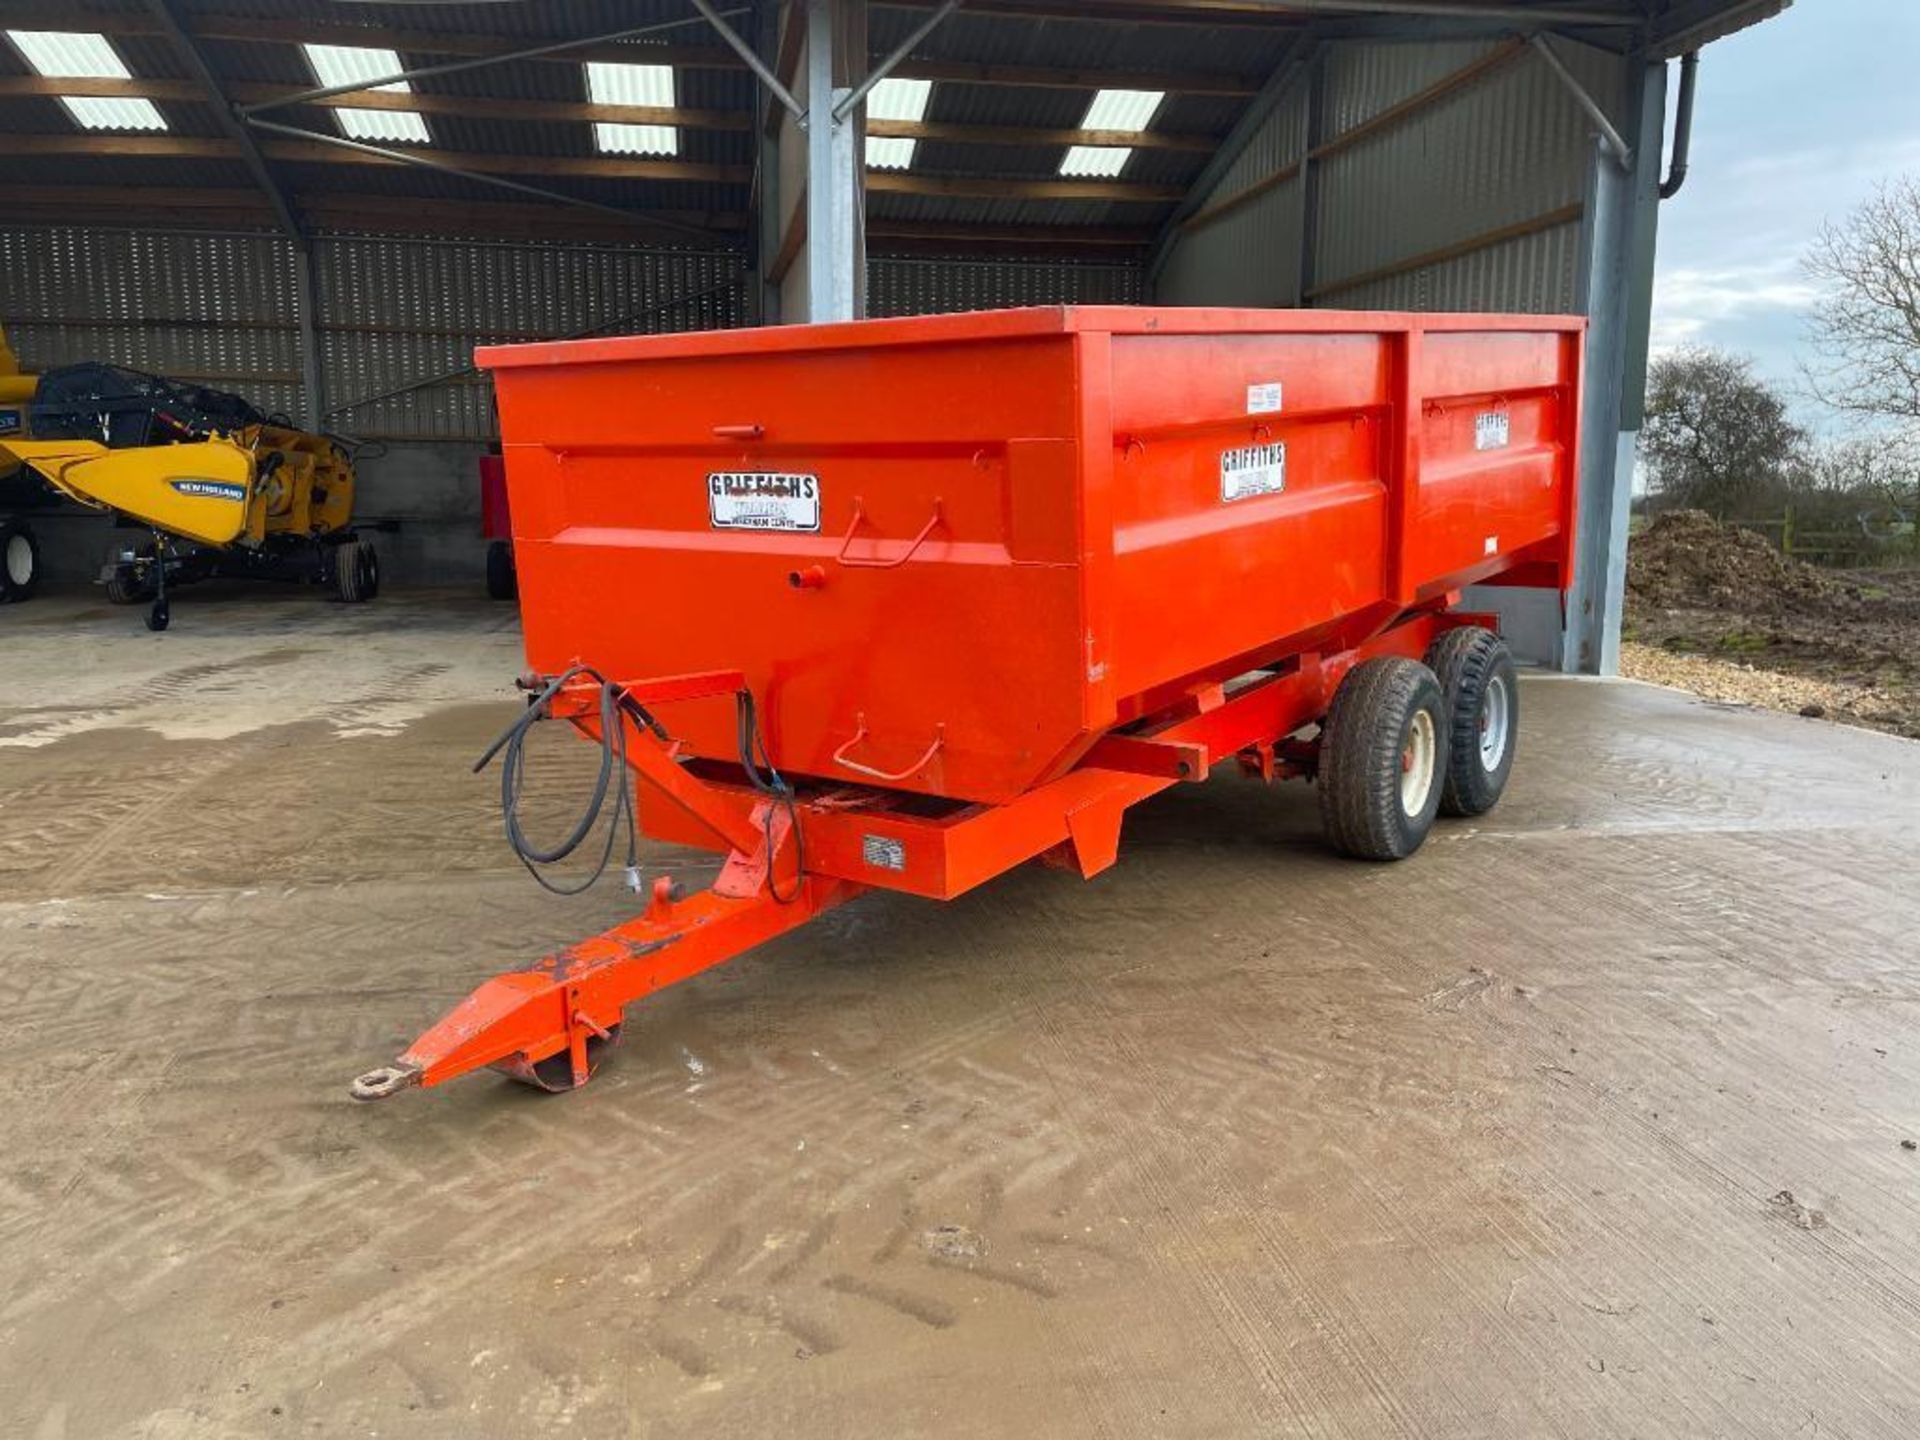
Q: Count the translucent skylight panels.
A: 5